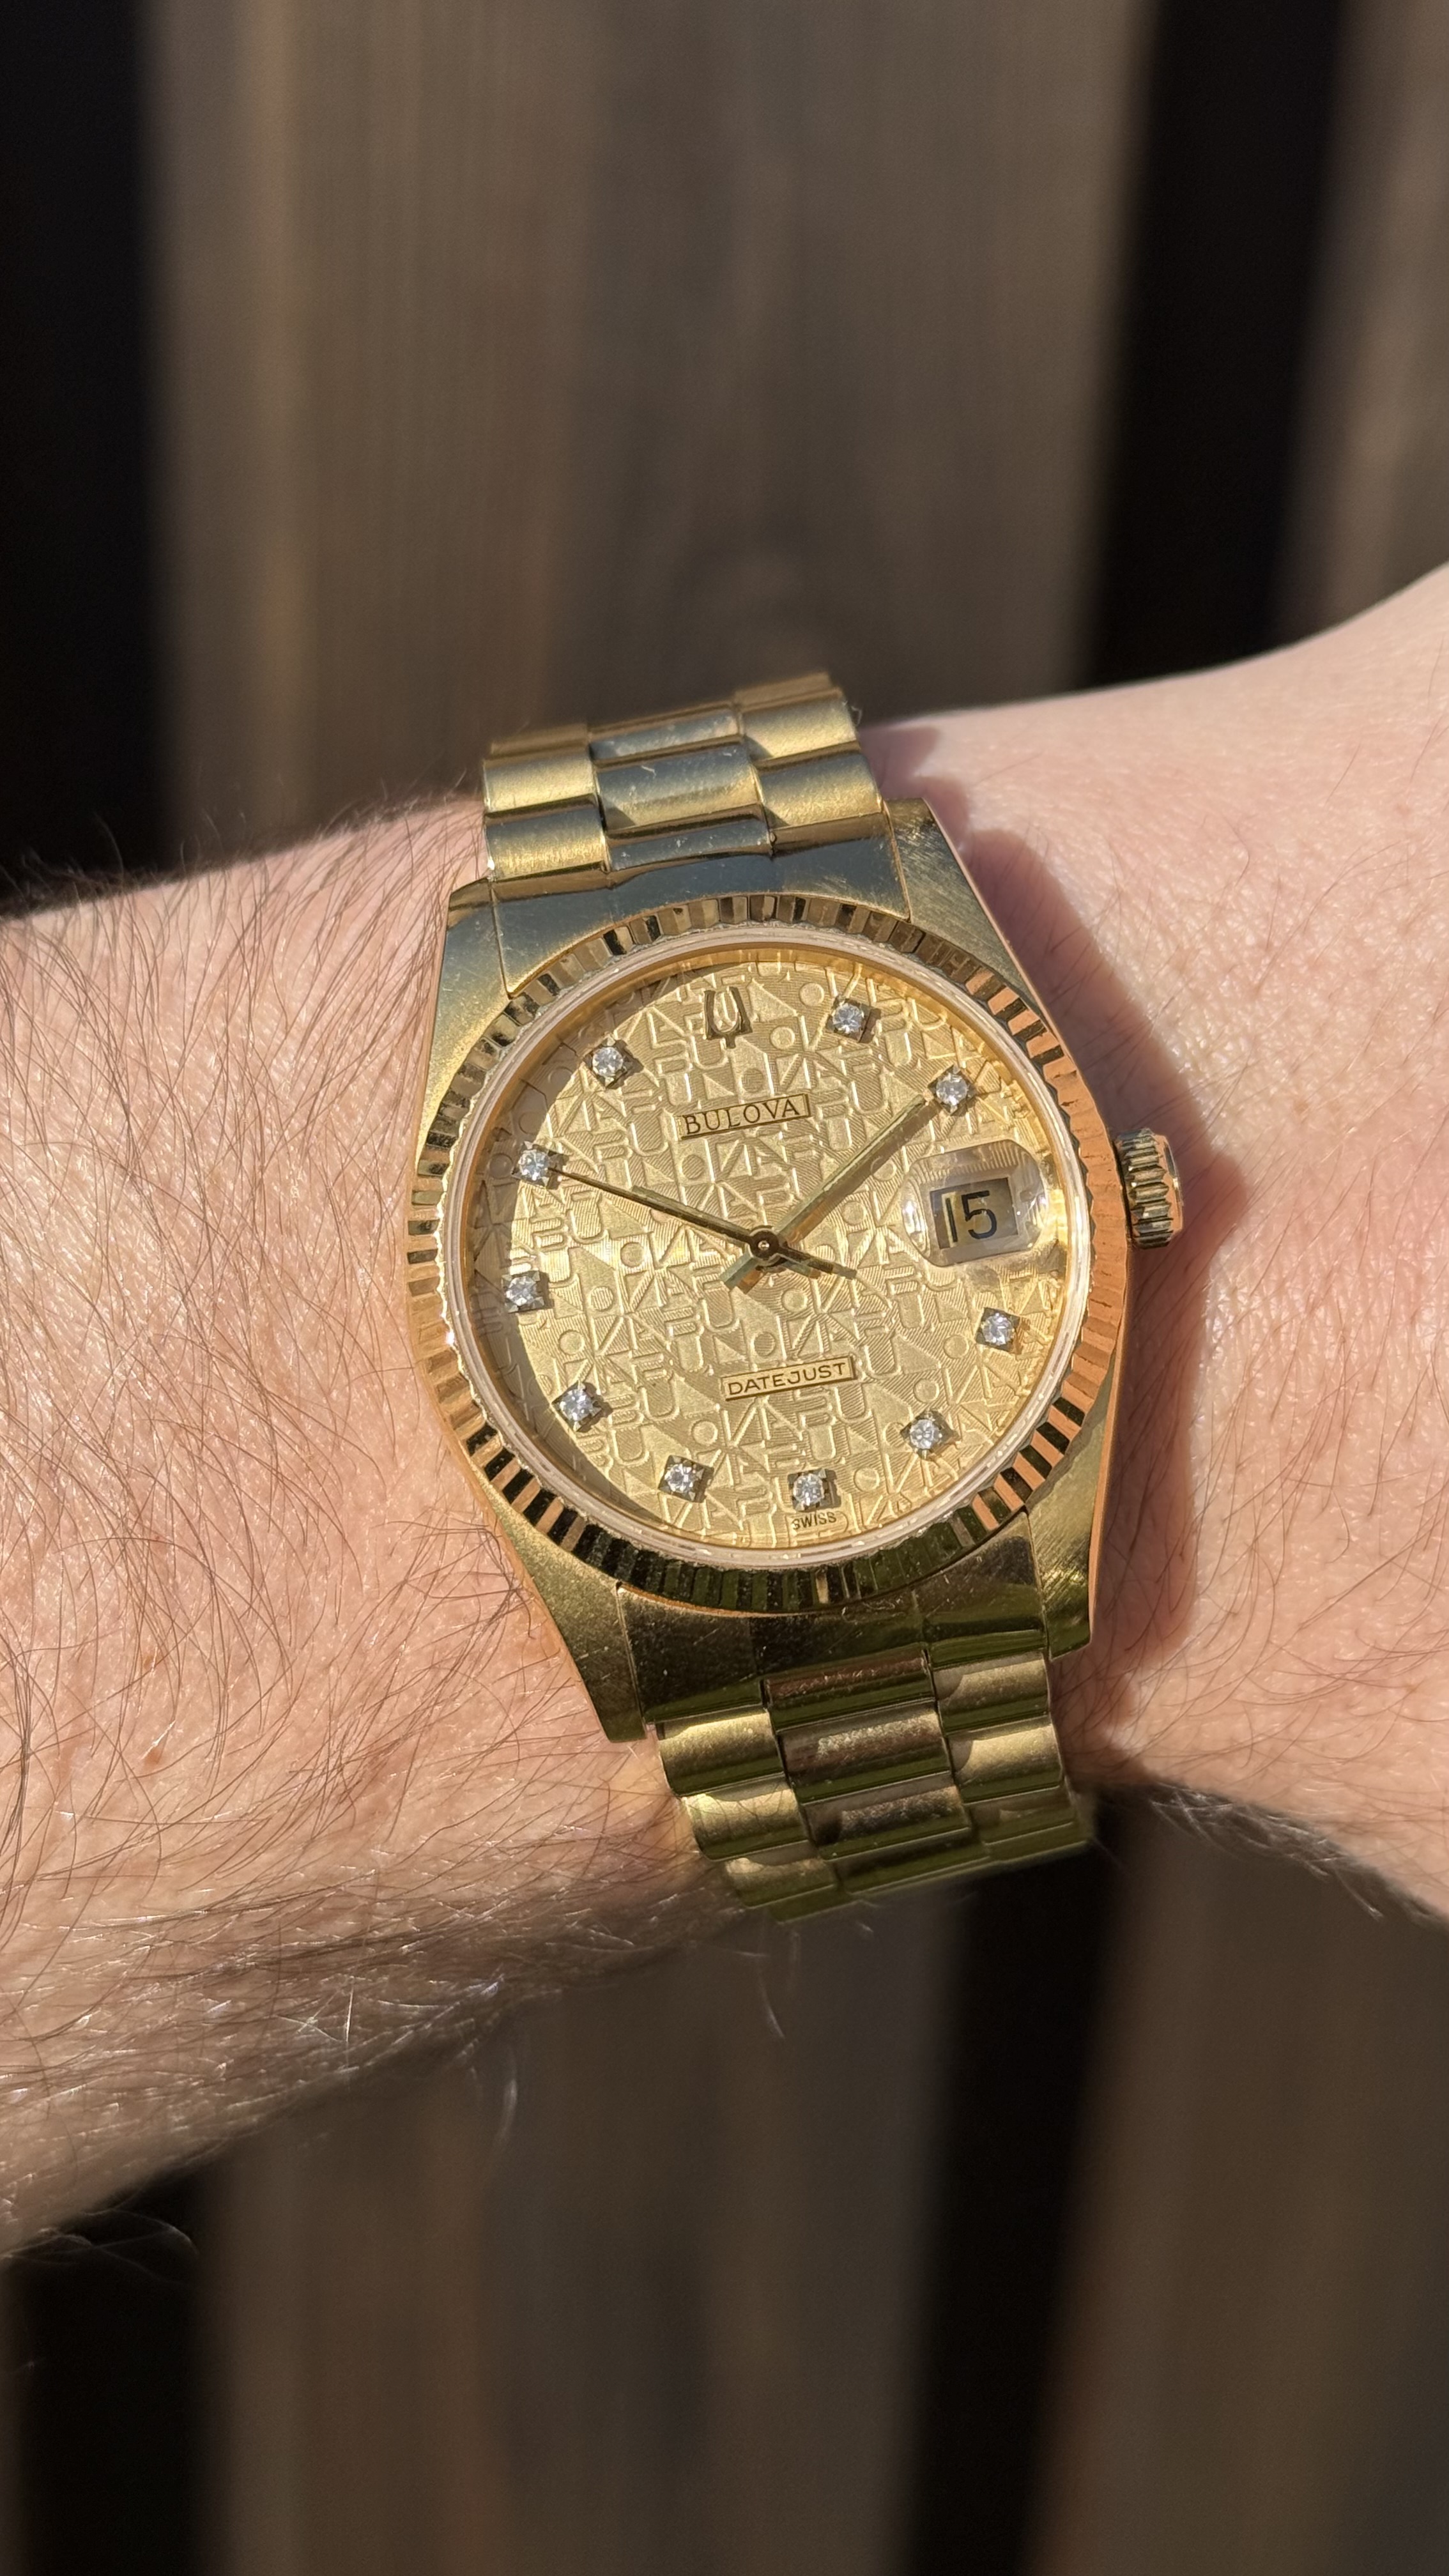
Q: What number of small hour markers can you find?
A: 10